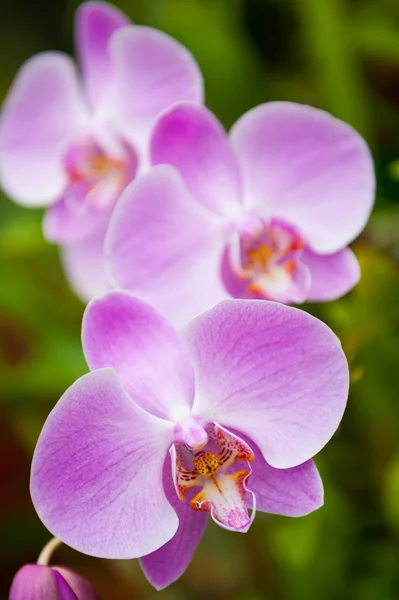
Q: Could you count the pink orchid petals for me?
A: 15